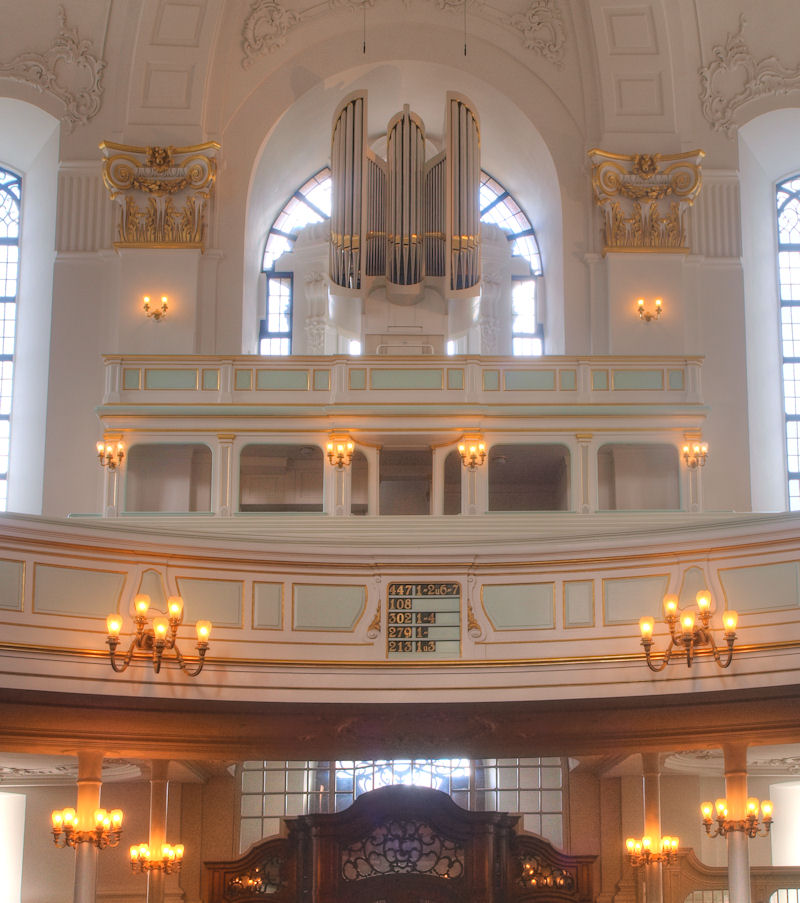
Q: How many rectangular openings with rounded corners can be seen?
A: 4